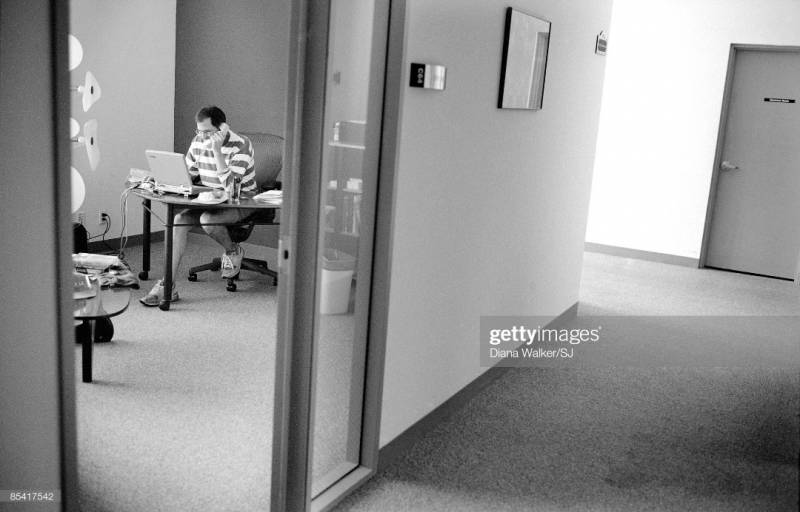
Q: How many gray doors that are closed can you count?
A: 1